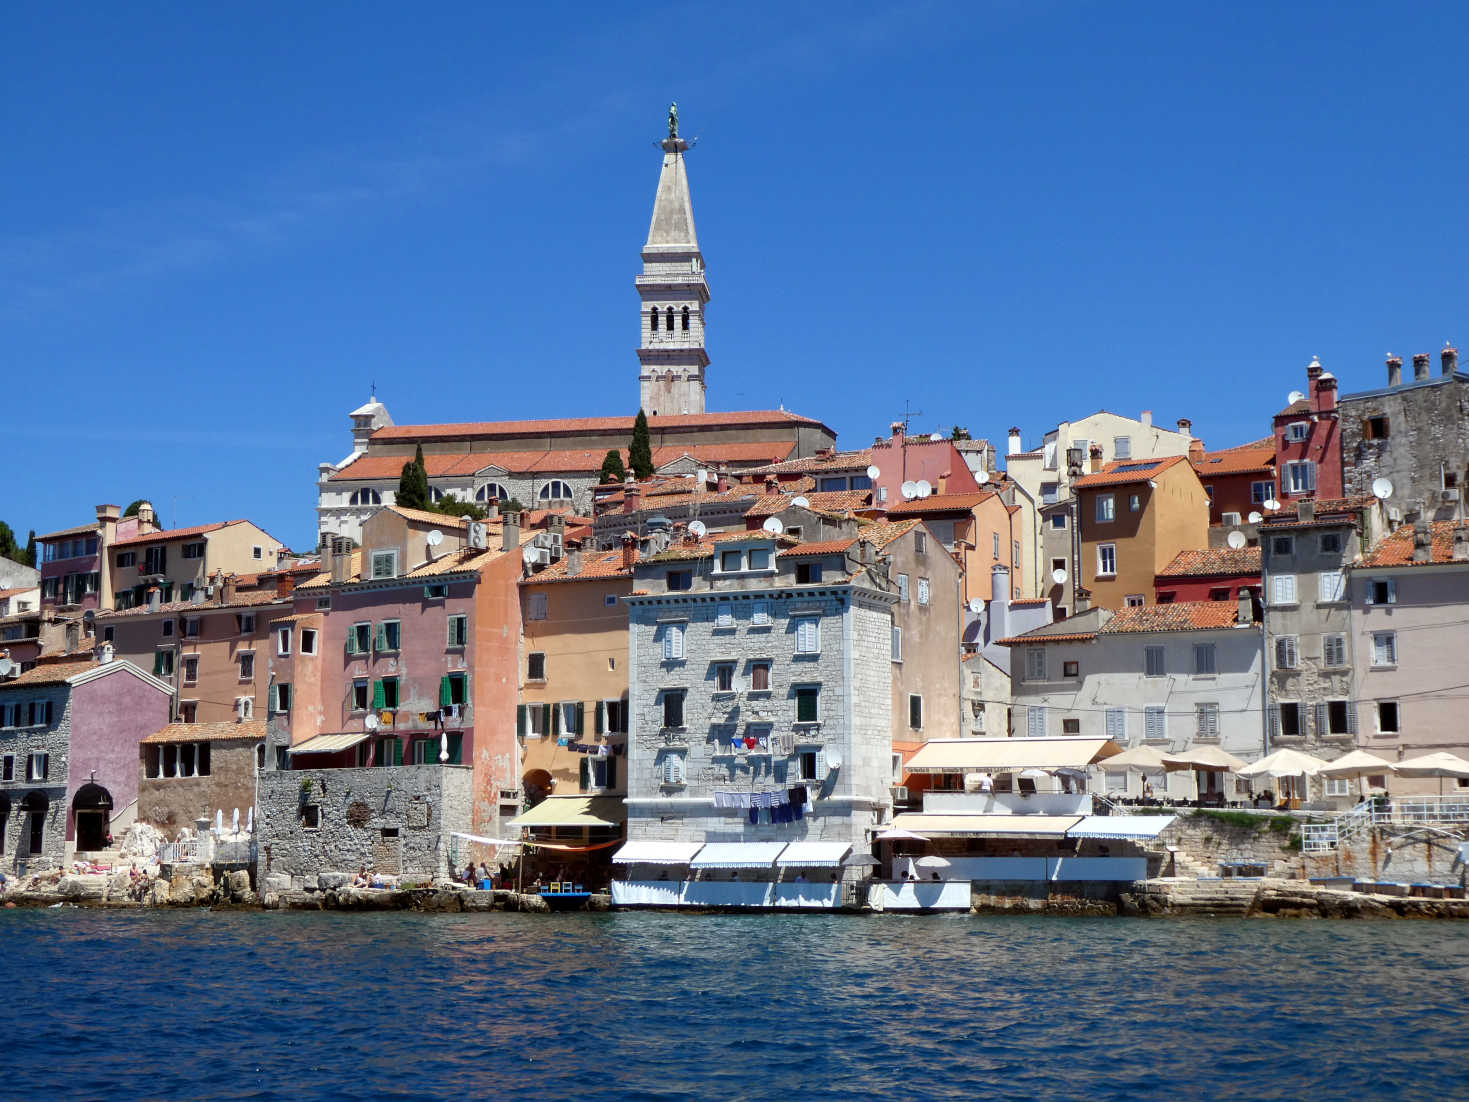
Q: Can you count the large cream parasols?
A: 5